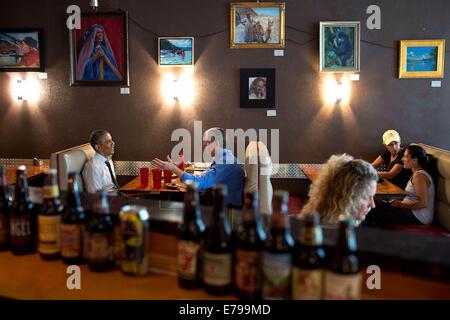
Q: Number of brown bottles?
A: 11